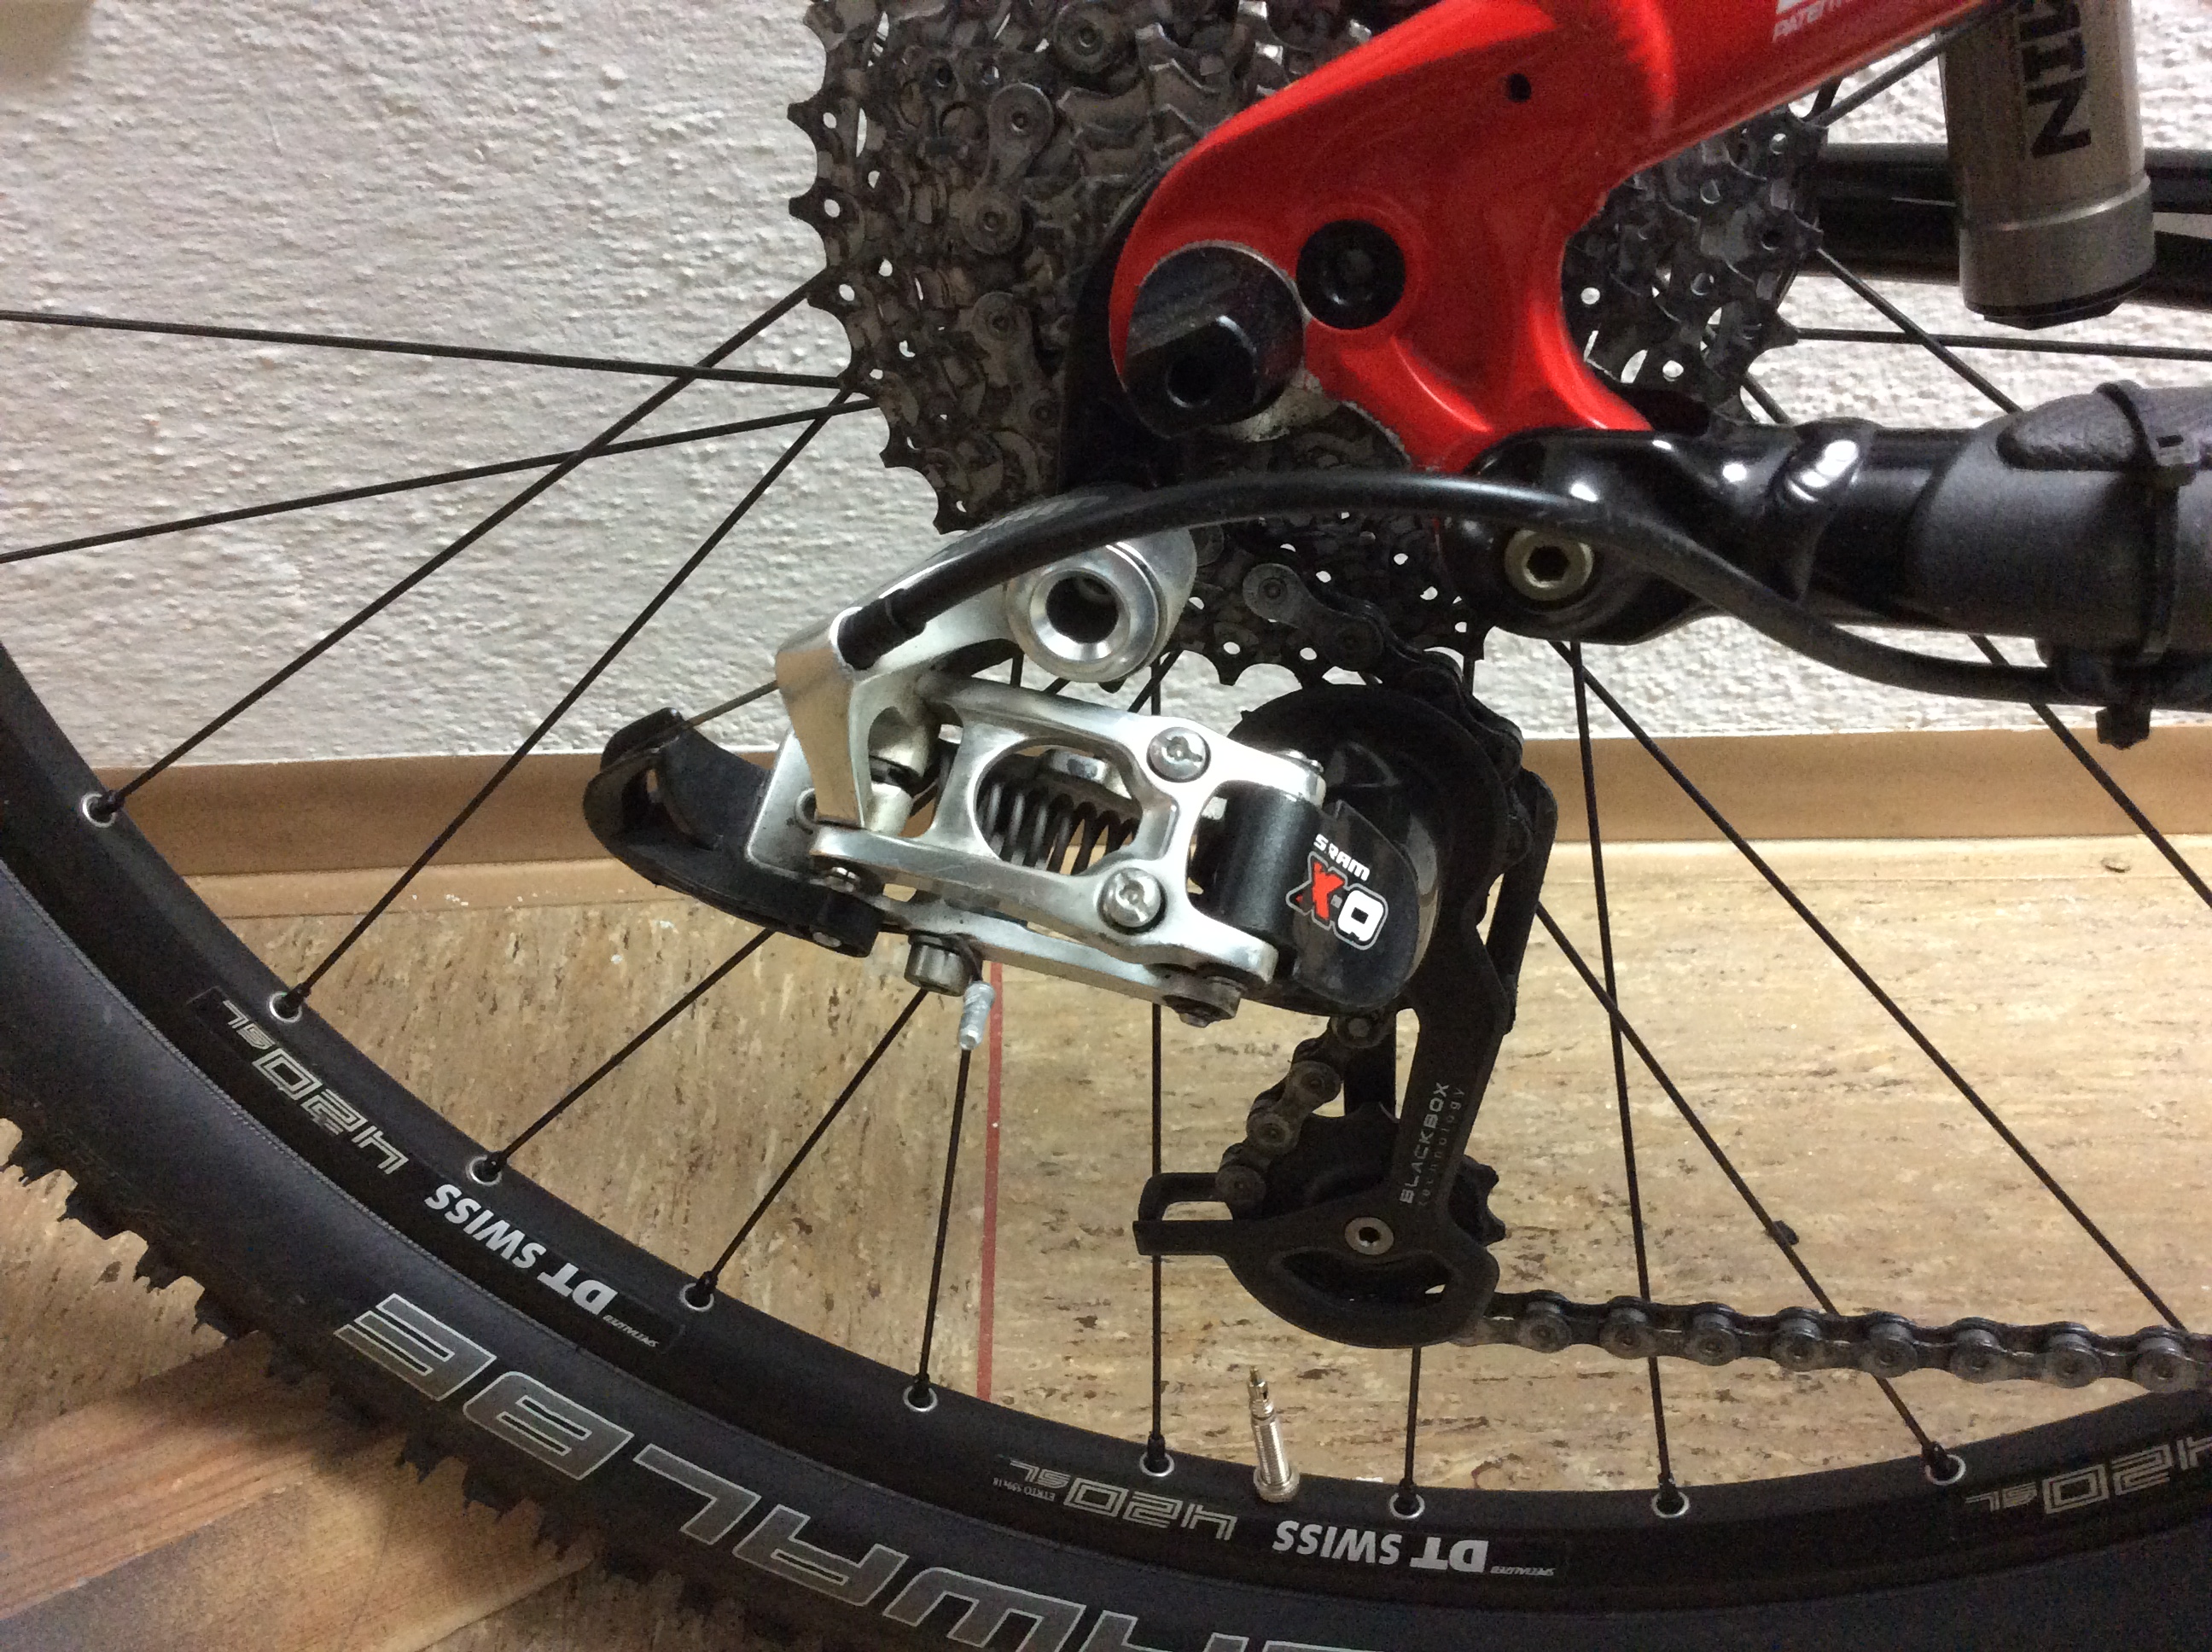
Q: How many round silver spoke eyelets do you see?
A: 9